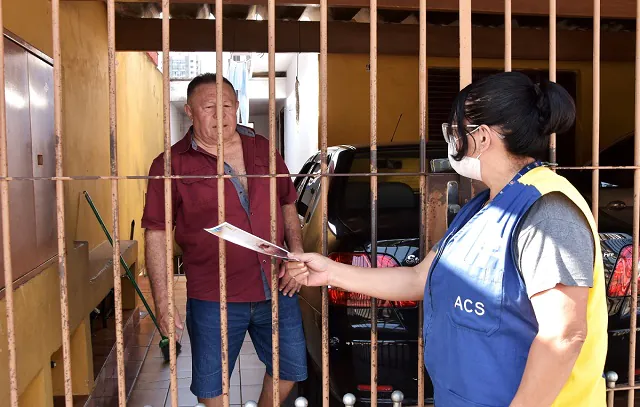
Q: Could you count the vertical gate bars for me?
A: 14